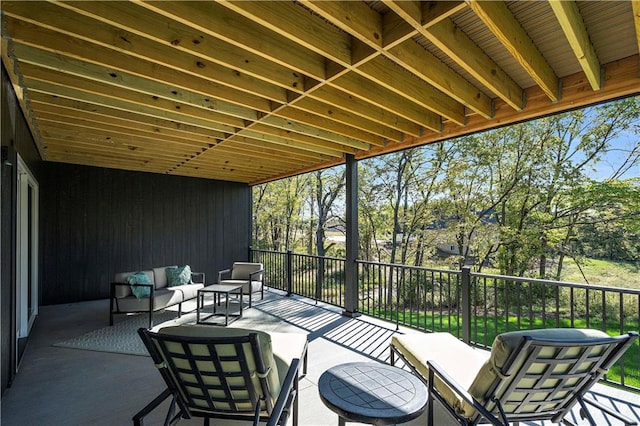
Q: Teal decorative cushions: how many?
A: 2